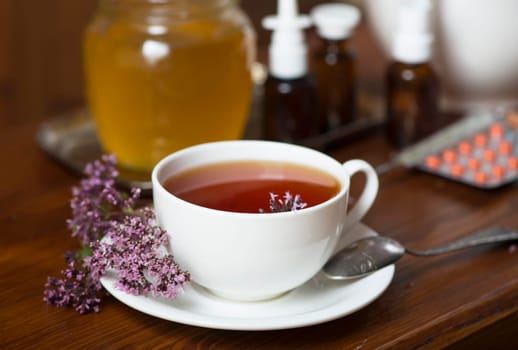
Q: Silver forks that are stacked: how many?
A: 0